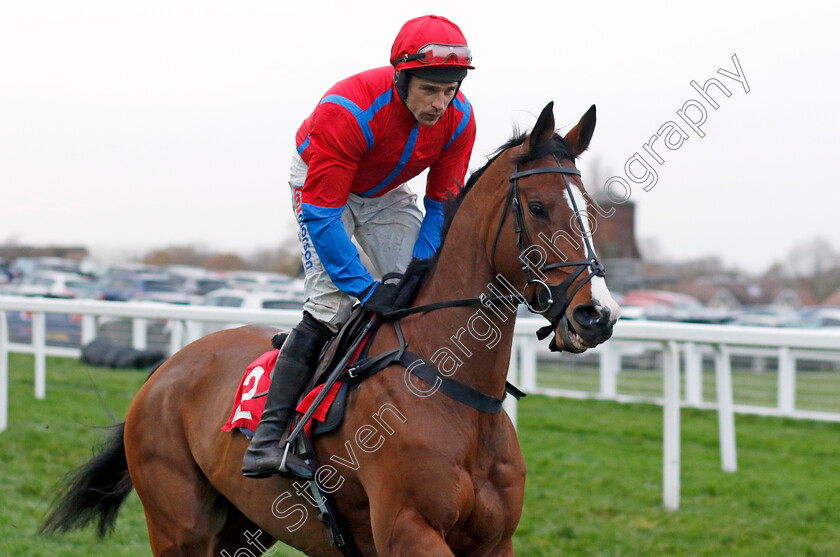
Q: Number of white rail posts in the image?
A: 13